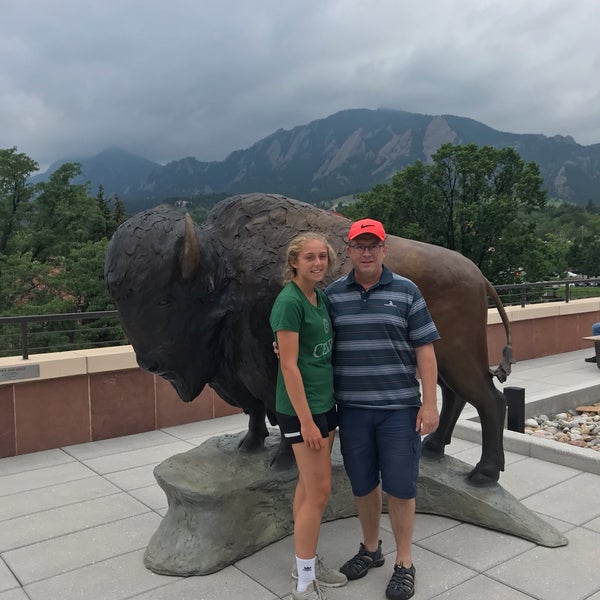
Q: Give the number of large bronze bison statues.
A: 1